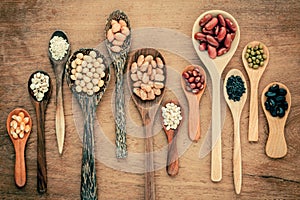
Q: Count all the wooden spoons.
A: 12